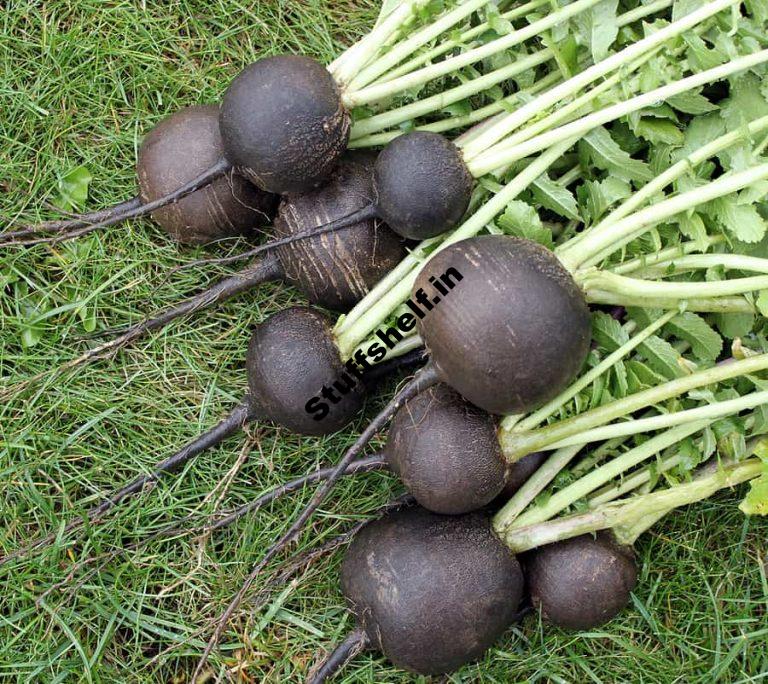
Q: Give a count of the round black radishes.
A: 9